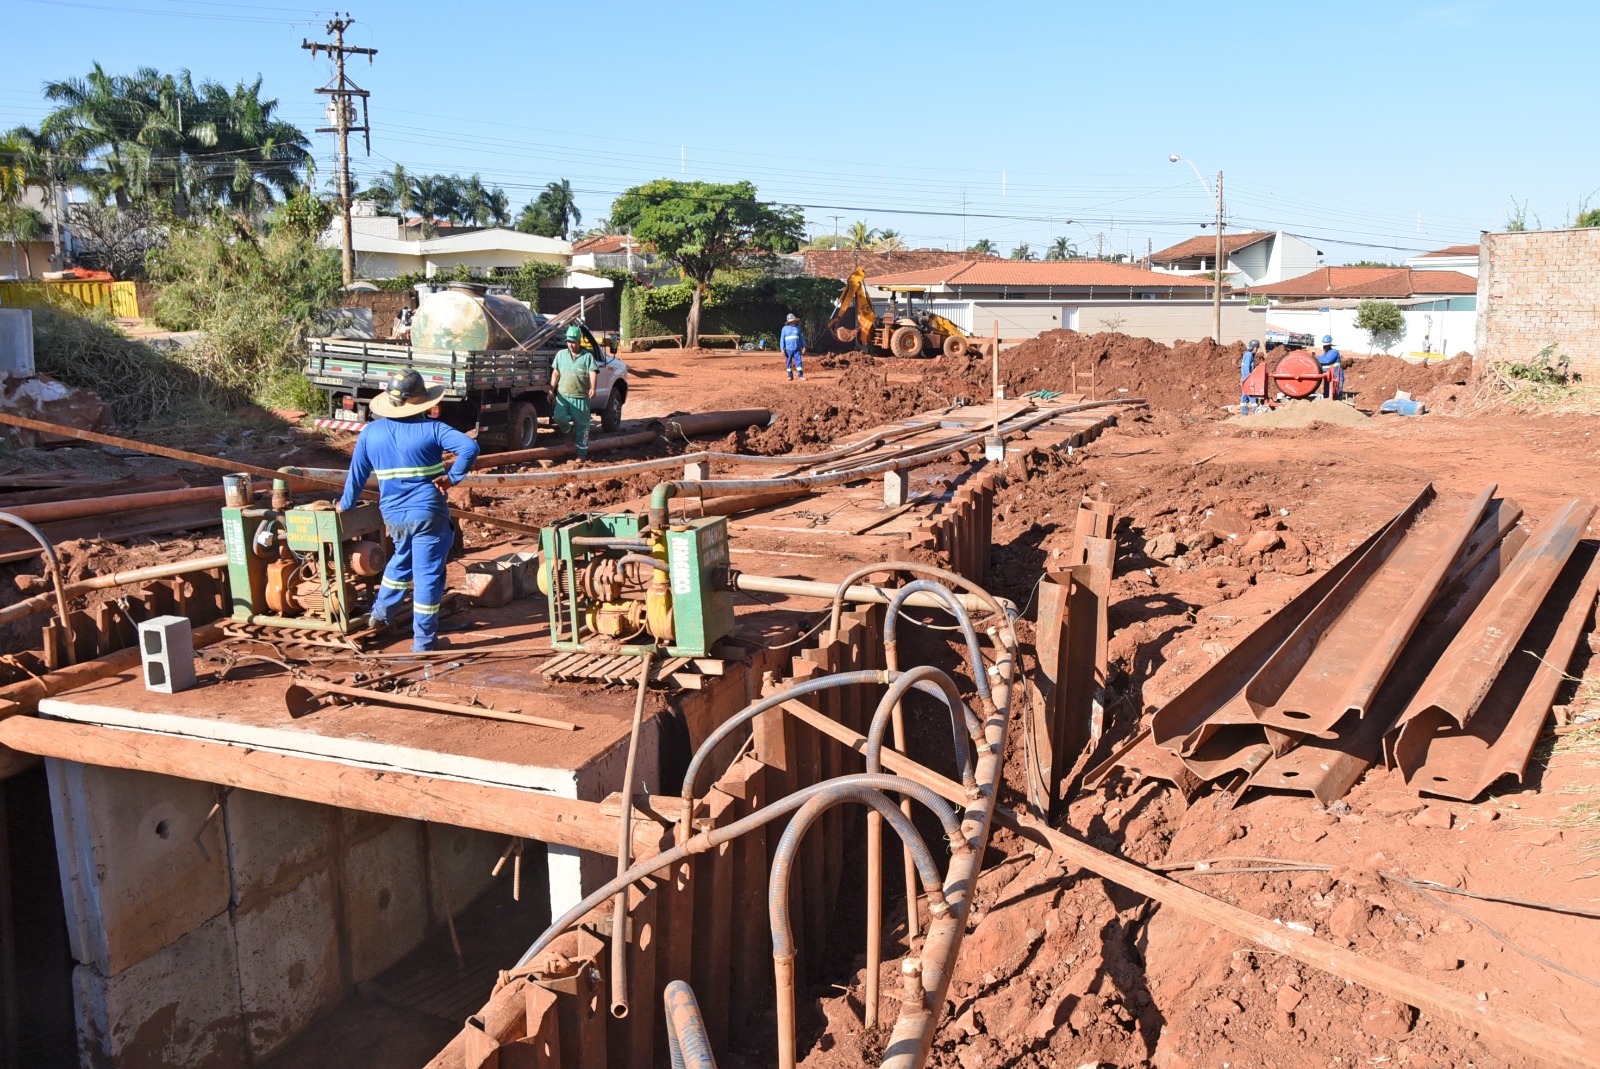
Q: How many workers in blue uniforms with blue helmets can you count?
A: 1